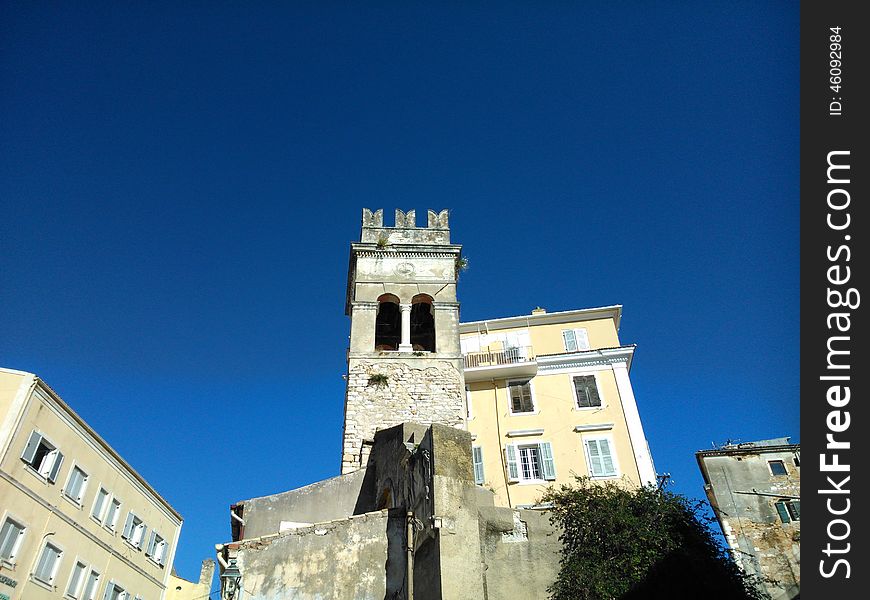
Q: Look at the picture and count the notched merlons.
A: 3